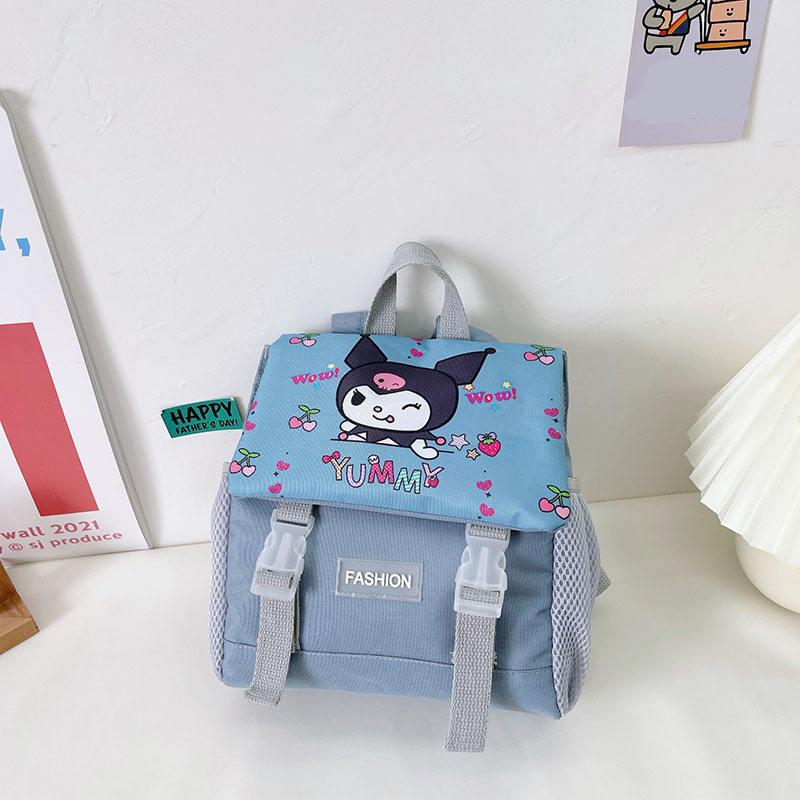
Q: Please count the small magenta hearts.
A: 10